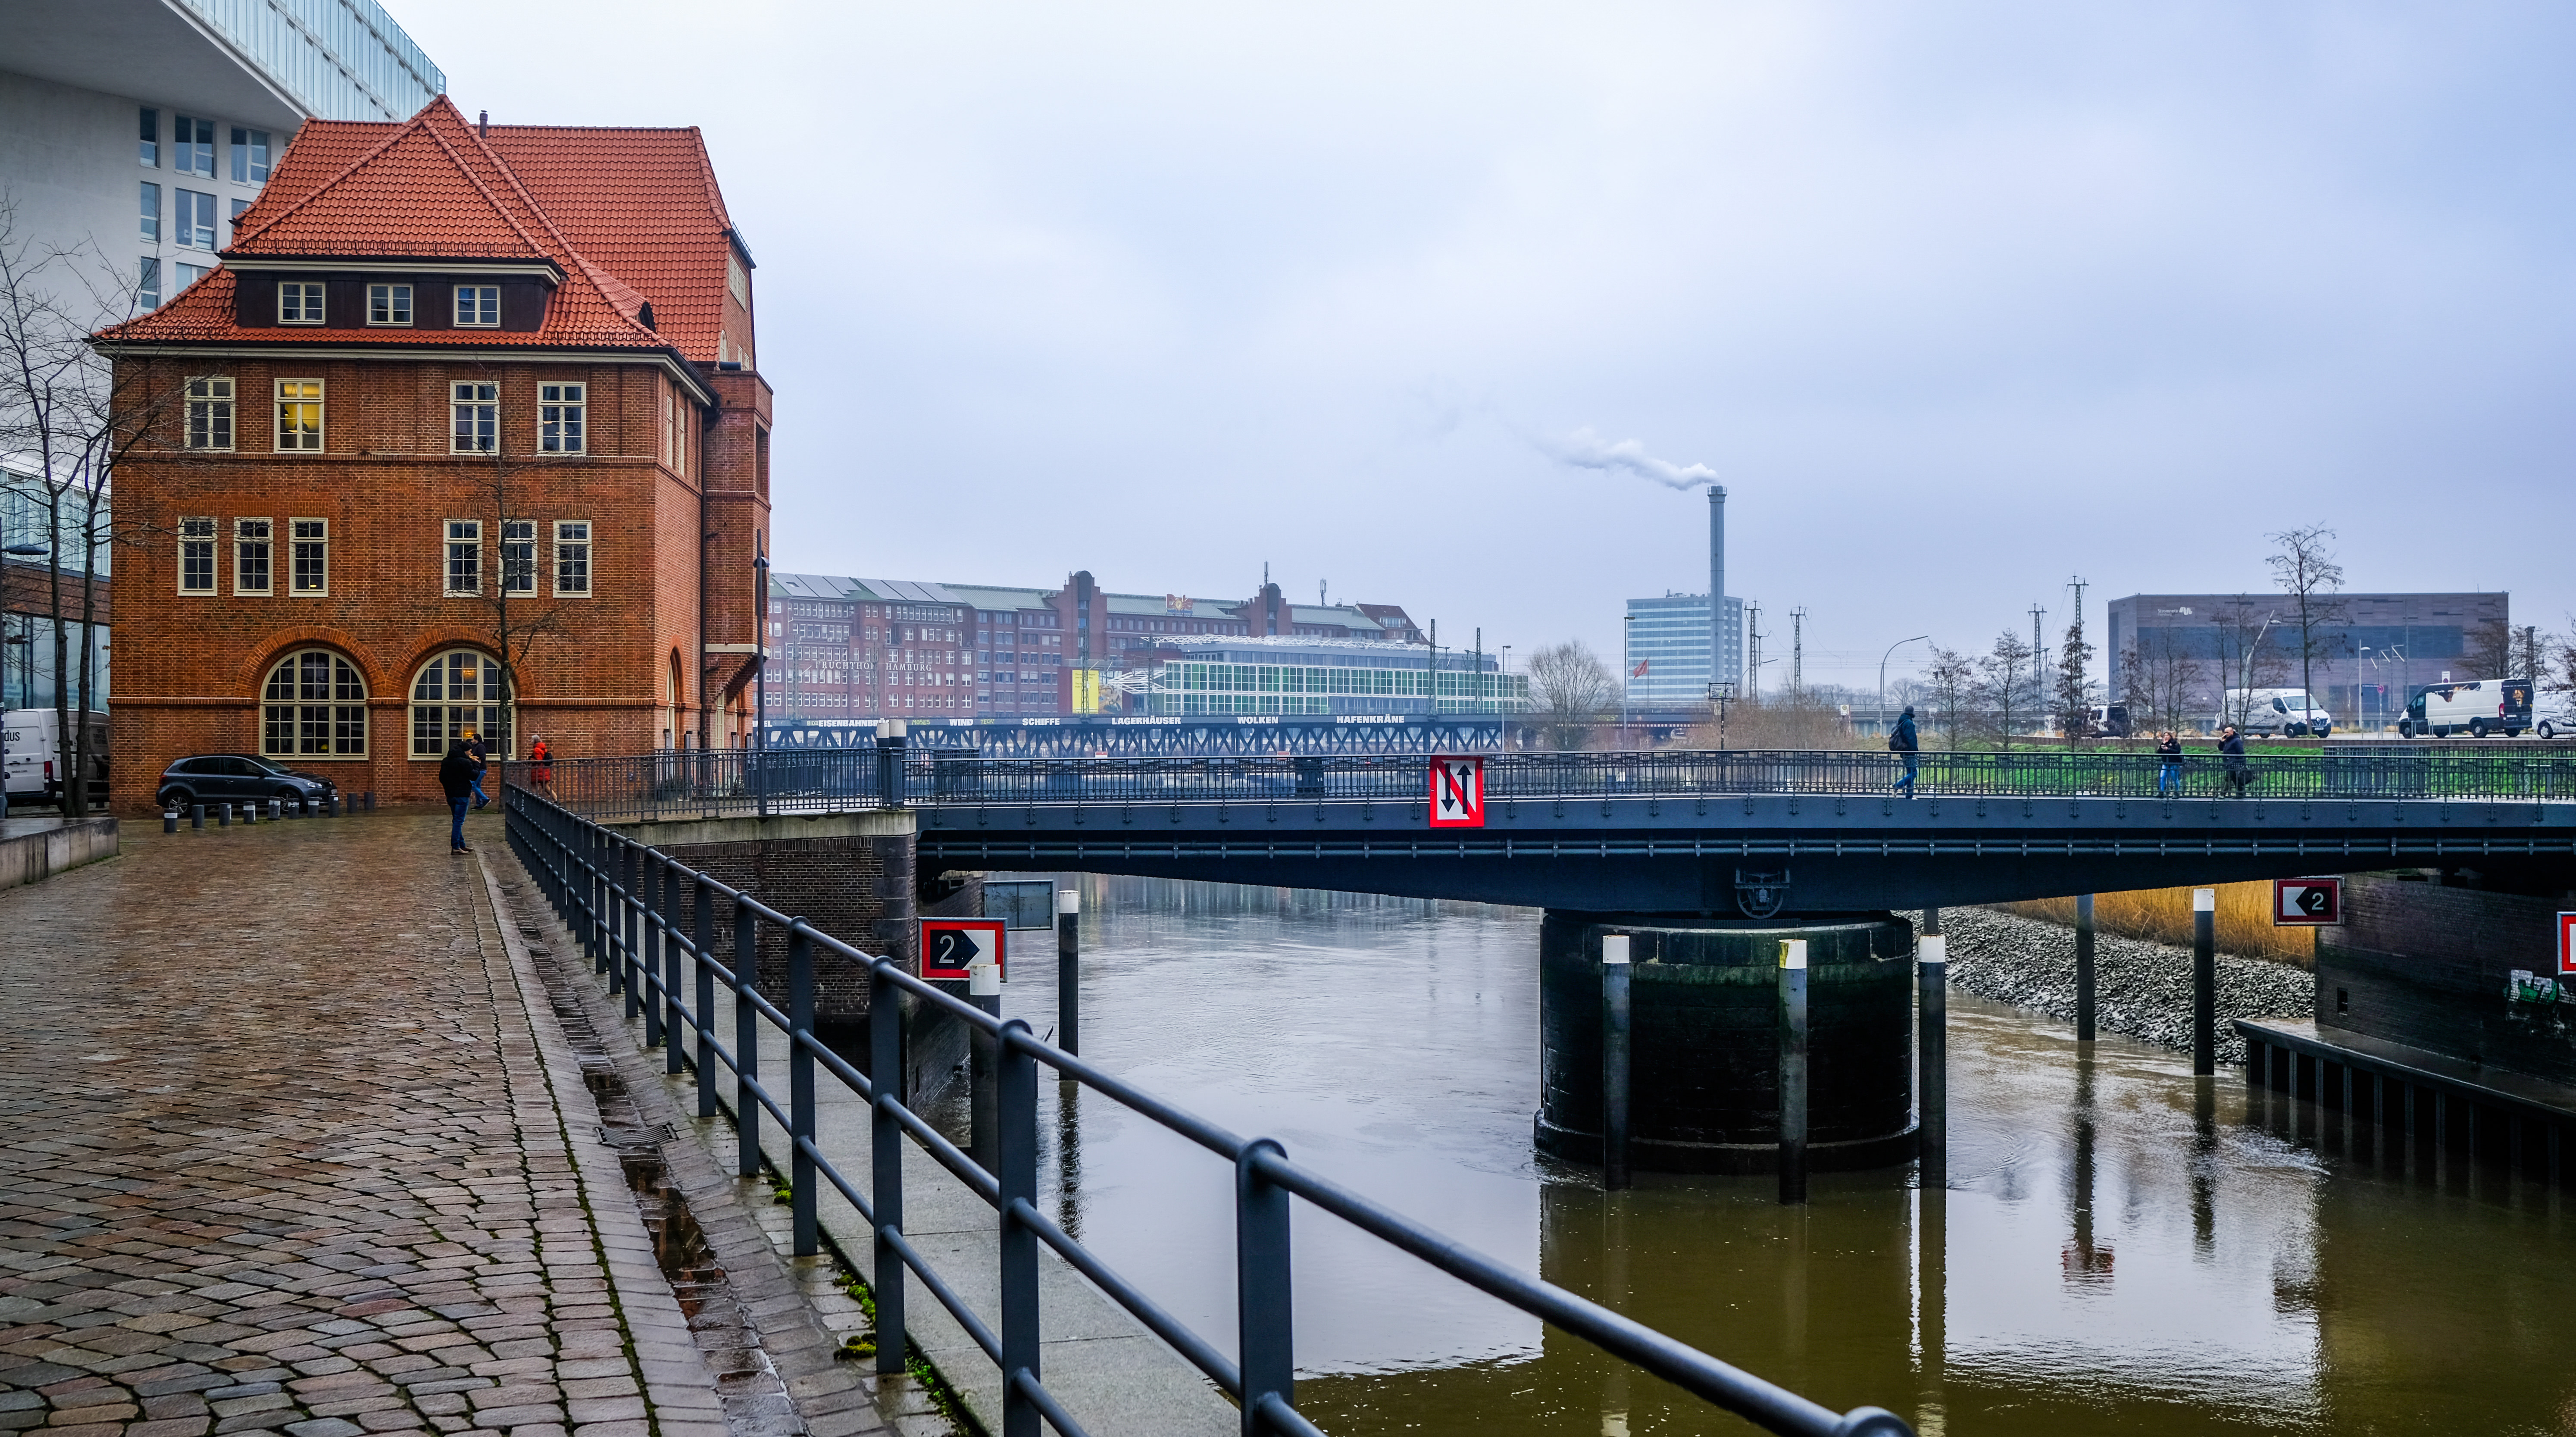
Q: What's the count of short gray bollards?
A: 10